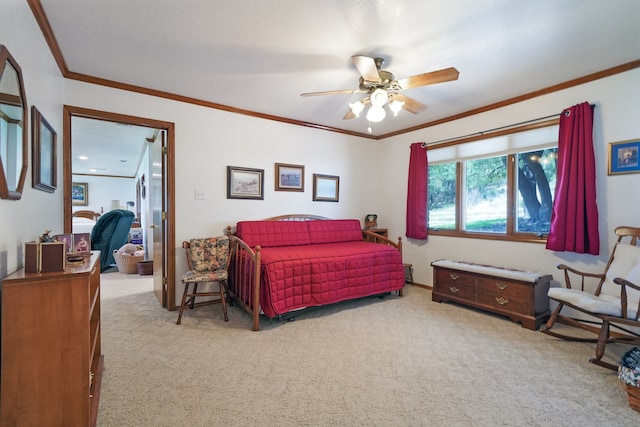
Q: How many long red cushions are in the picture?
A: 2